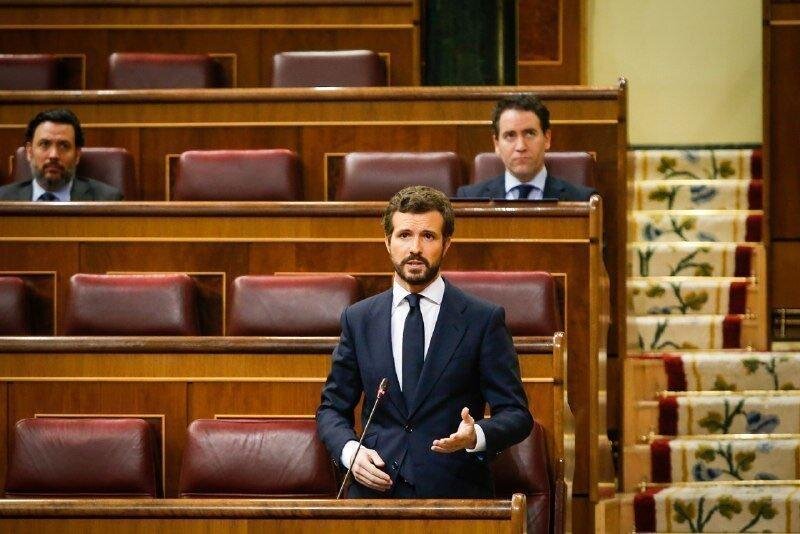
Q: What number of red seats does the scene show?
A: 14